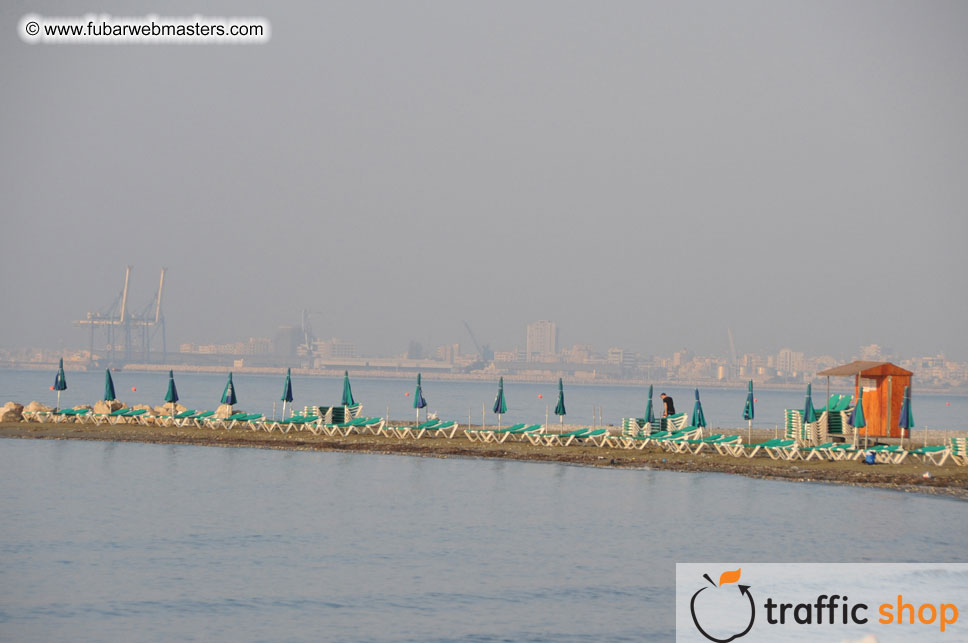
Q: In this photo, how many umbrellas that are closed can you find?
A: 15